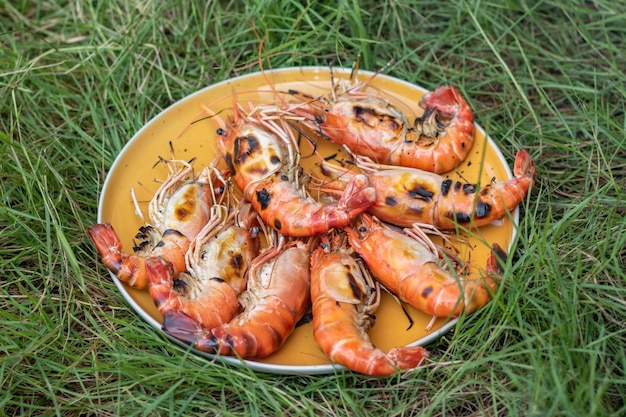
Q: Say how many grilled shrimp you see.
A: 8